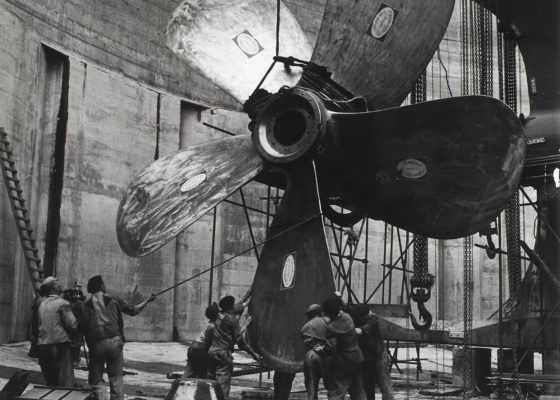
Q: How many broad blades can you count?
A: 5